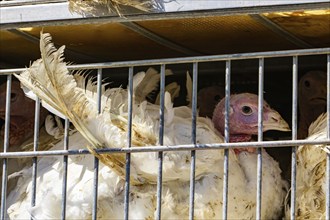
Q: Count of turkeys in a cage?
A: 4